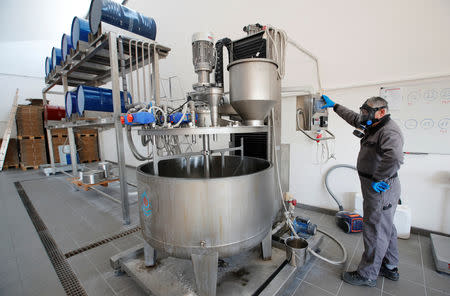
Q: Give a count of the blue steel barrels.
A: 7